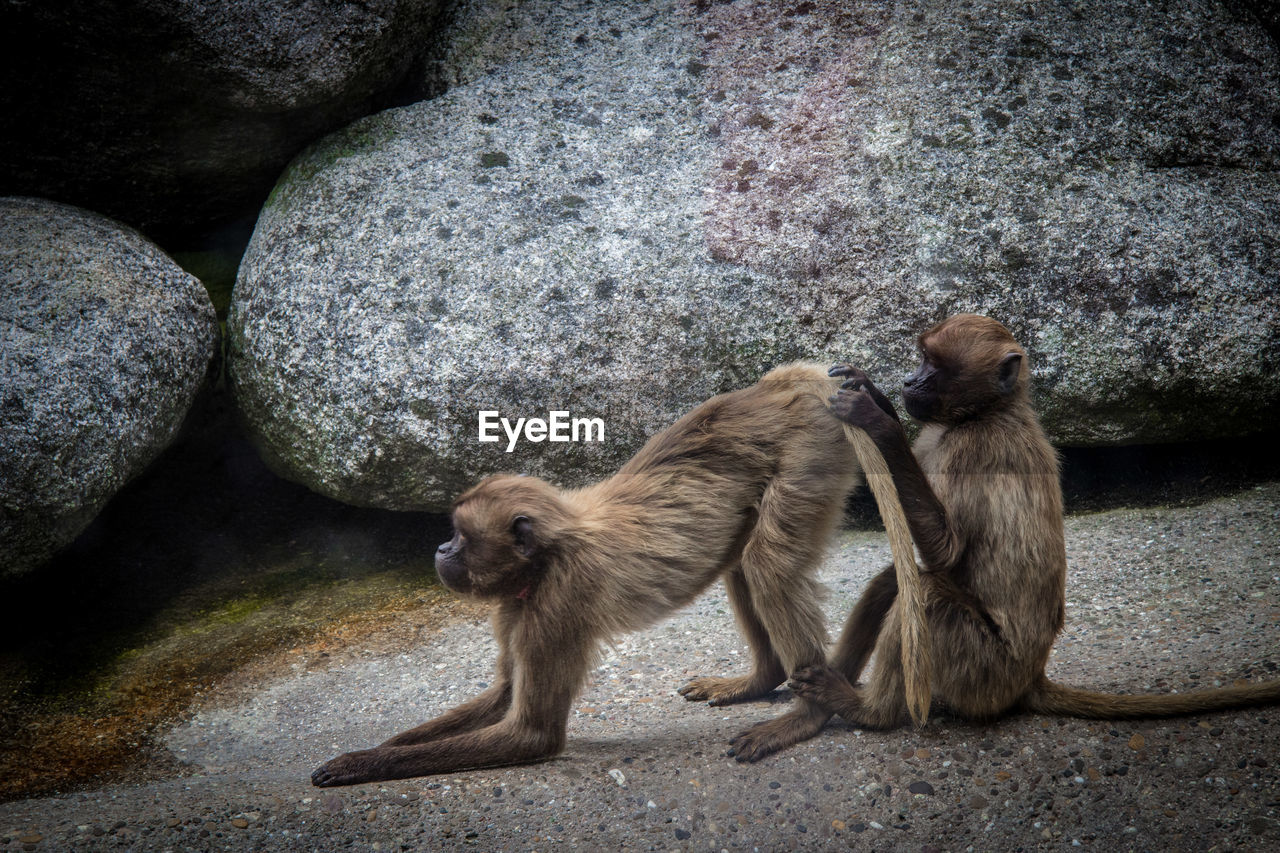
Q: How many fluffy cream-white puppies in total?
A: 0